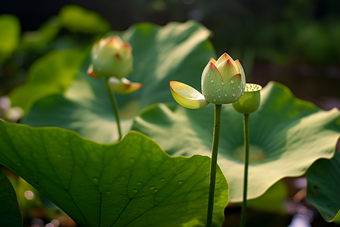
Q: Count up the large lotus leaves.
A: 3